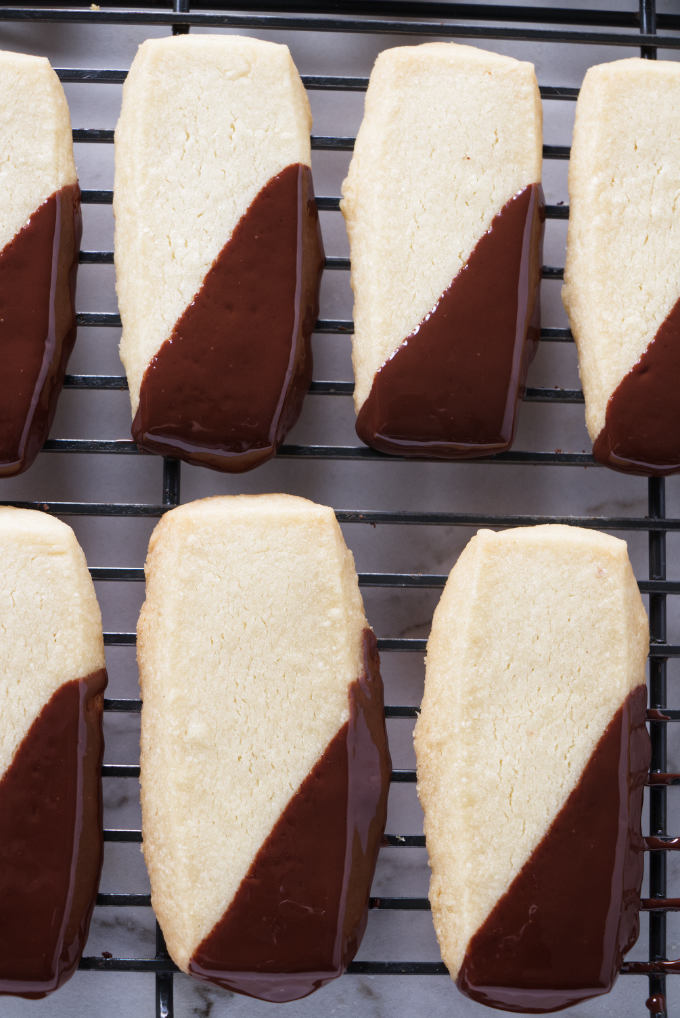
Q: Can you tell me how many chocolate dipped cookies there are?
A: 7